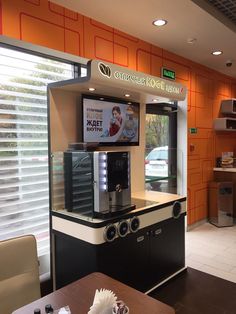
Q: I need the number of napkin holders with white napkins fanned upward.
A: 1